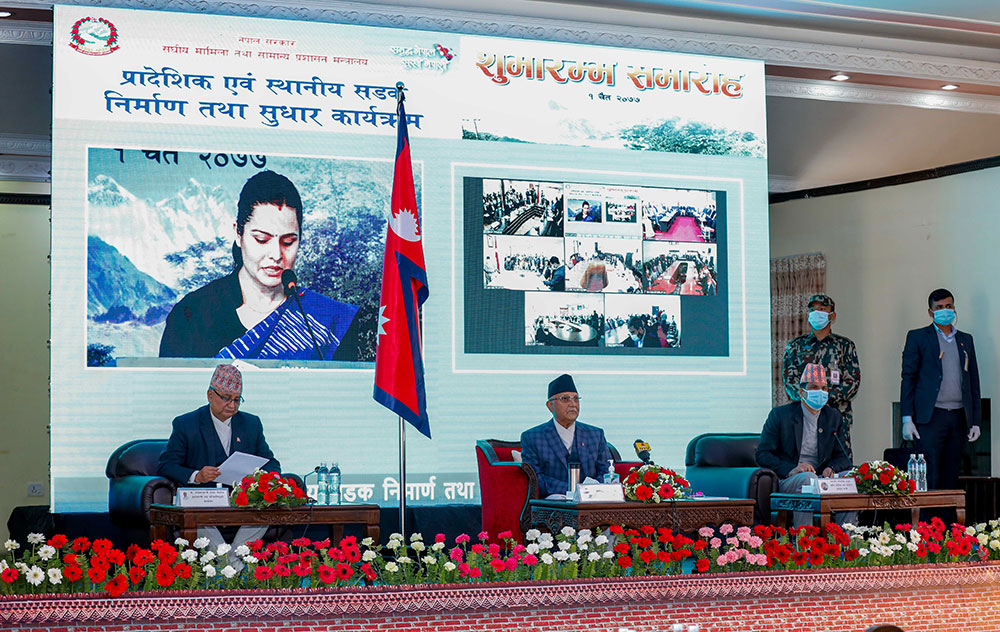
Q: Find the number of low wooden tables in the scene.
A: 3